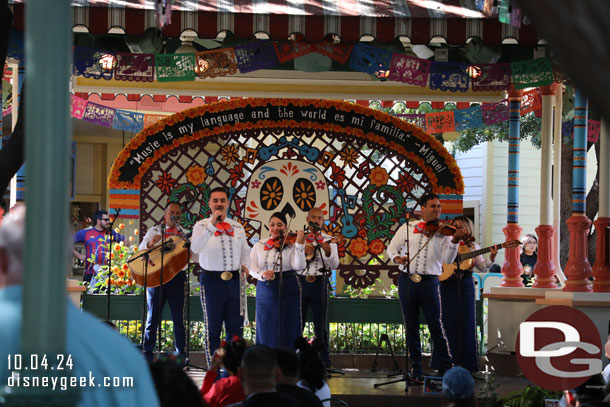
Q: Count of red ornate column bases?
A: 4